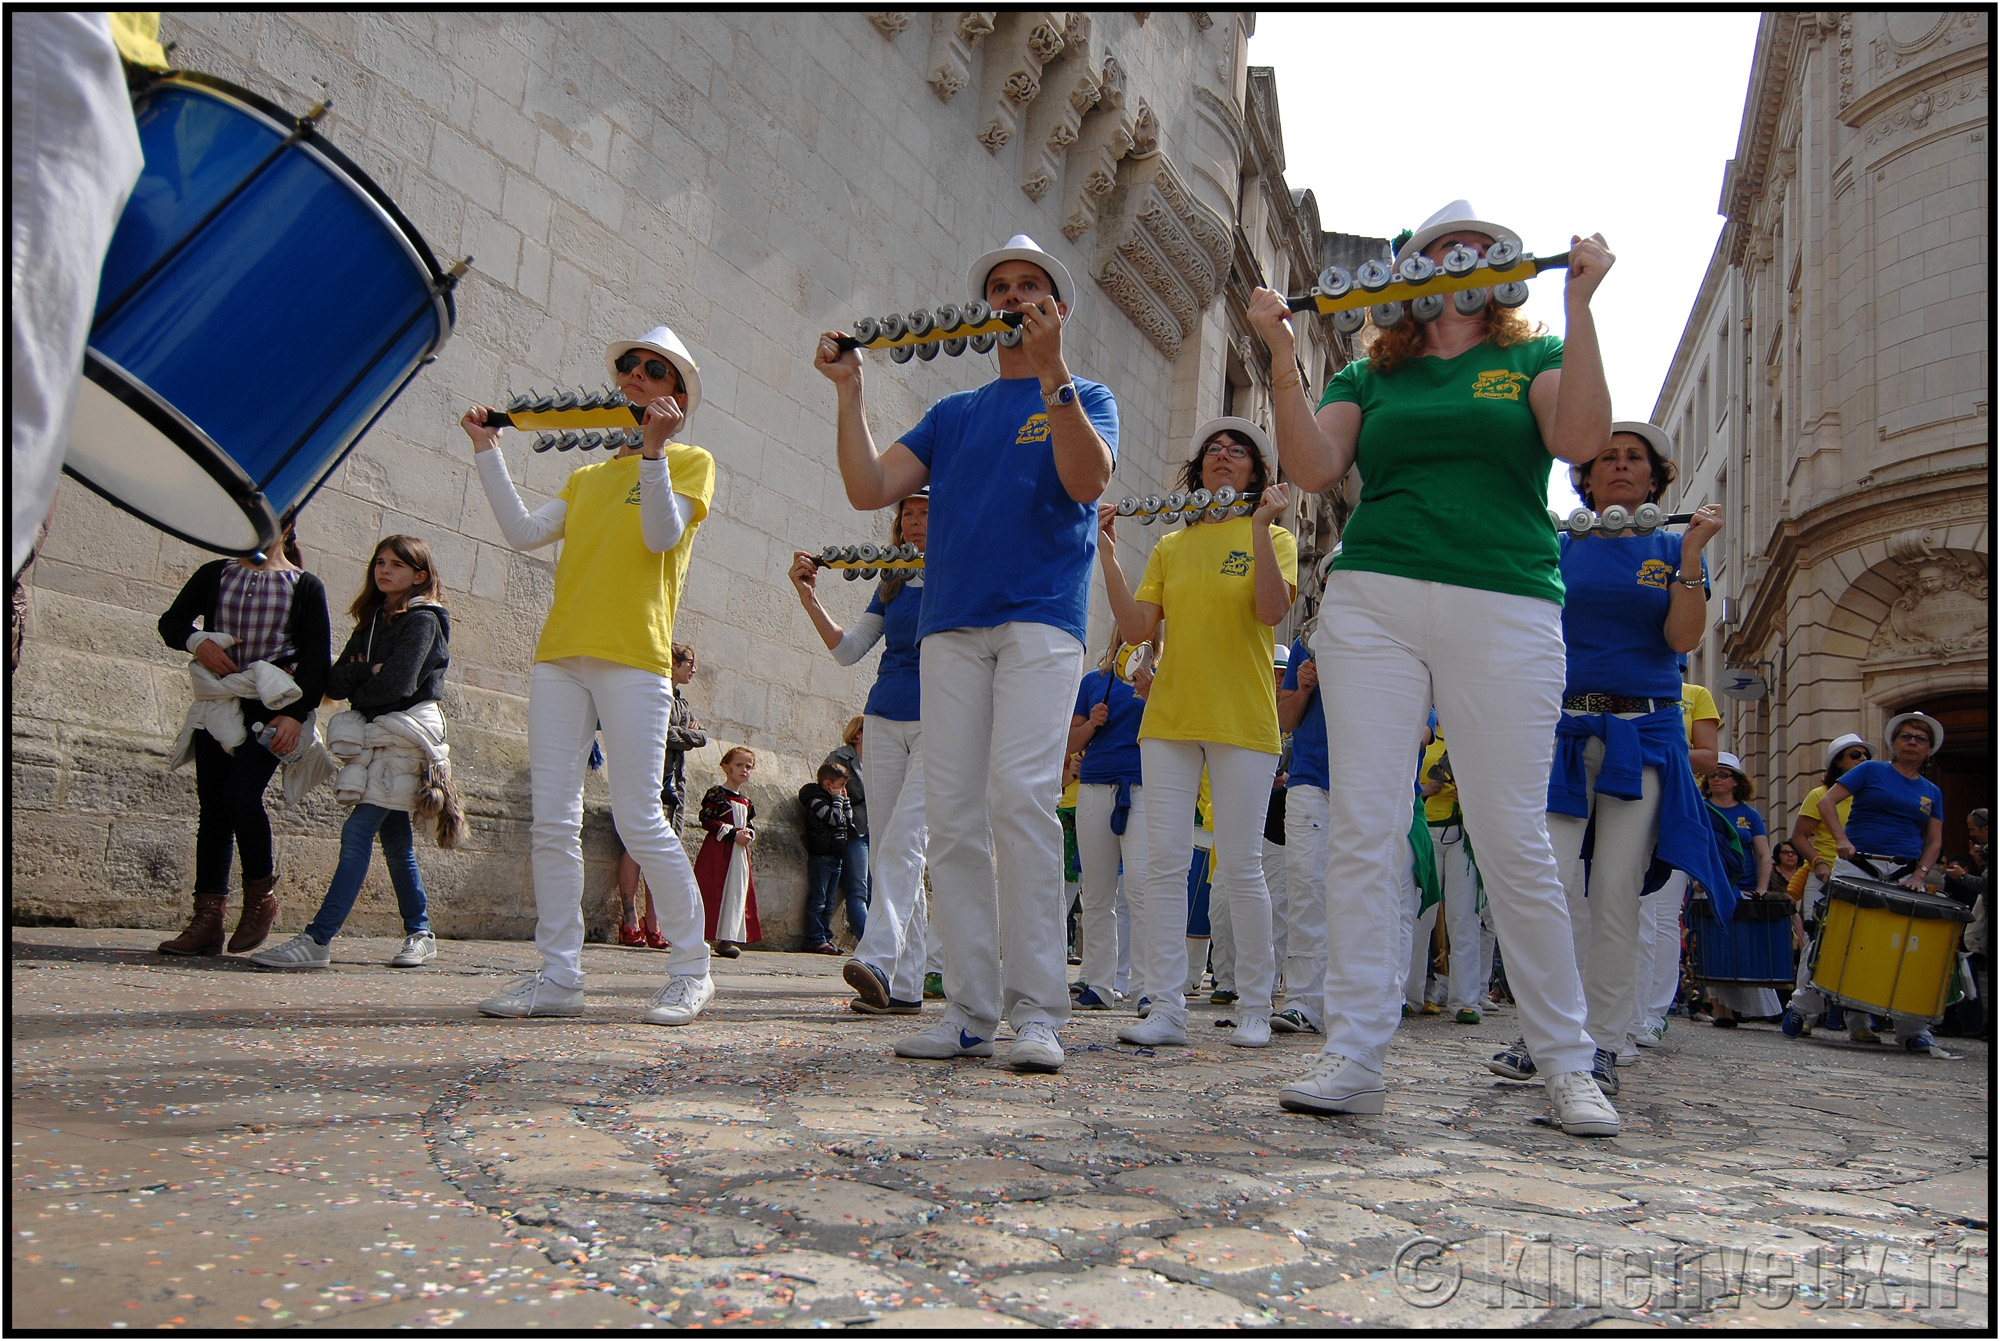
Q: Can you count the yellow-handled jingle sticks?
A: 5